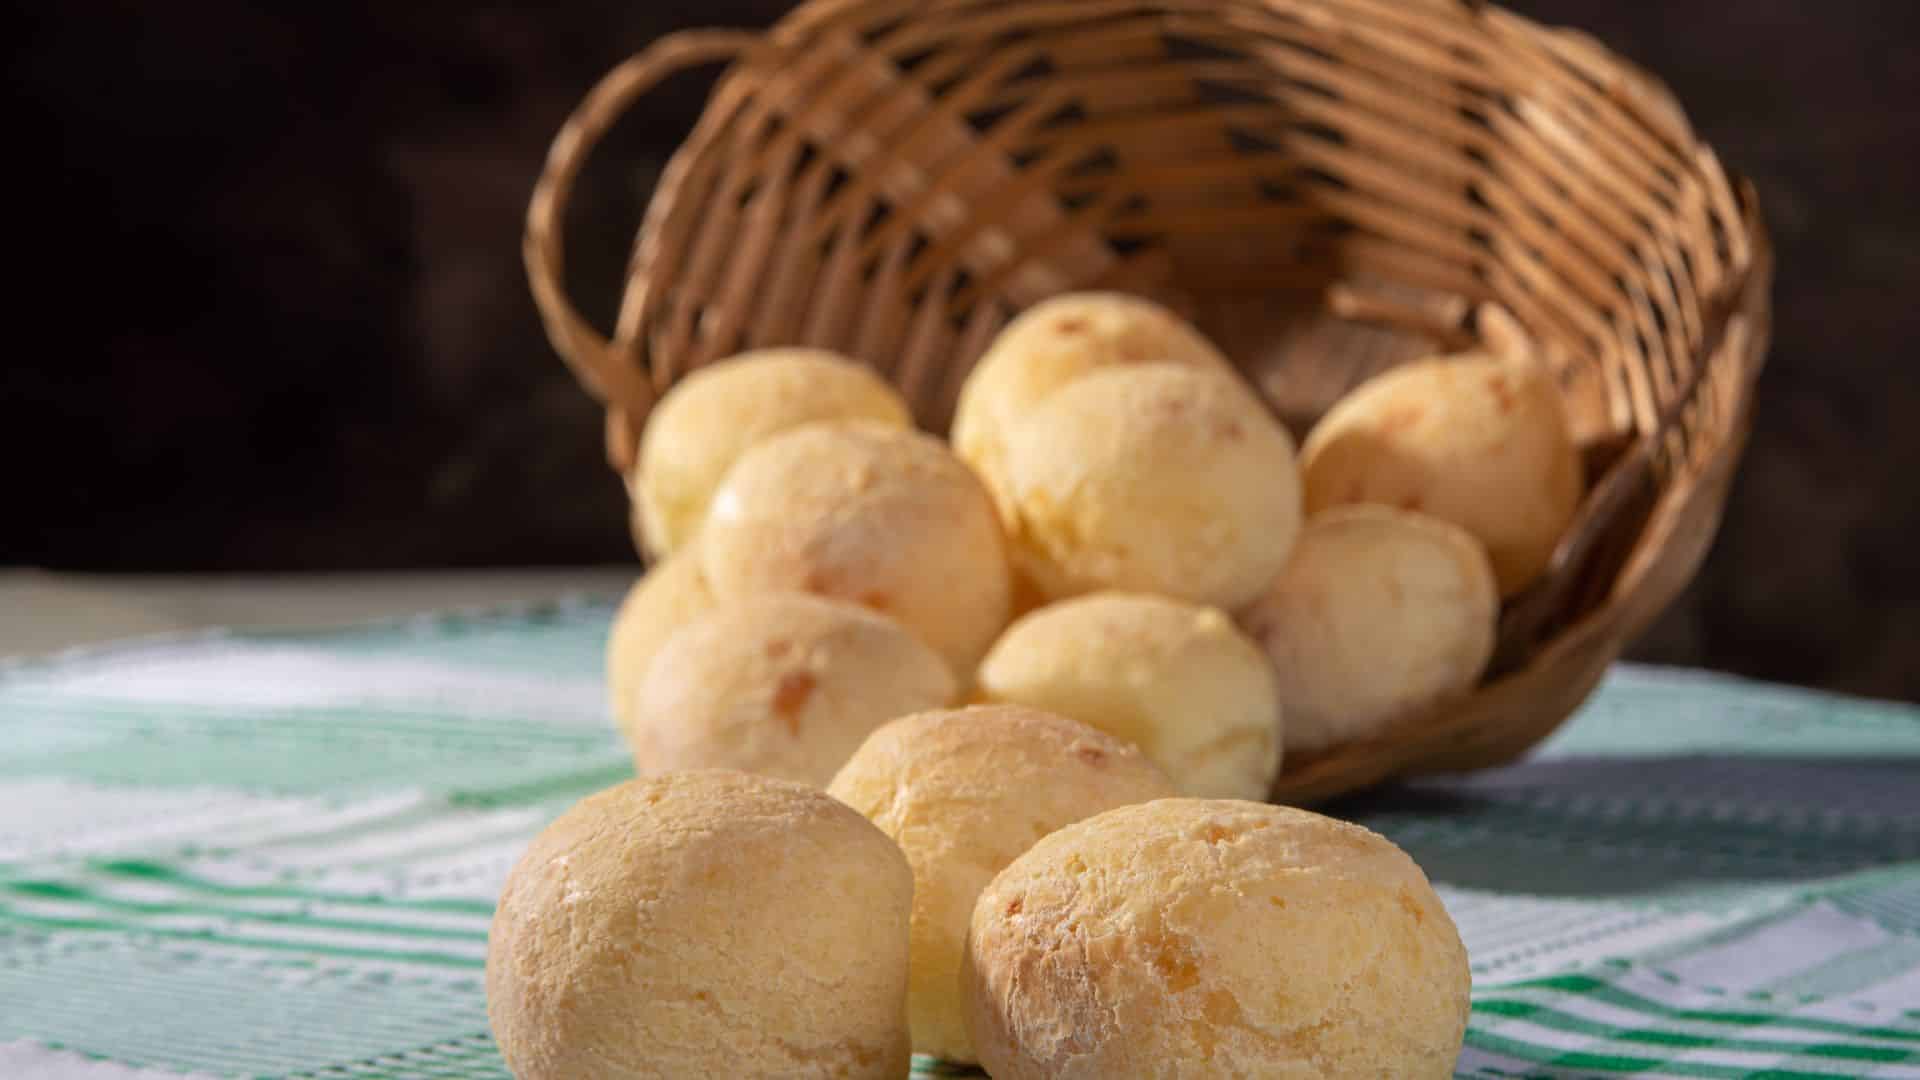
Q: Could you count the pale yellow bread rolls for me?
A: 12